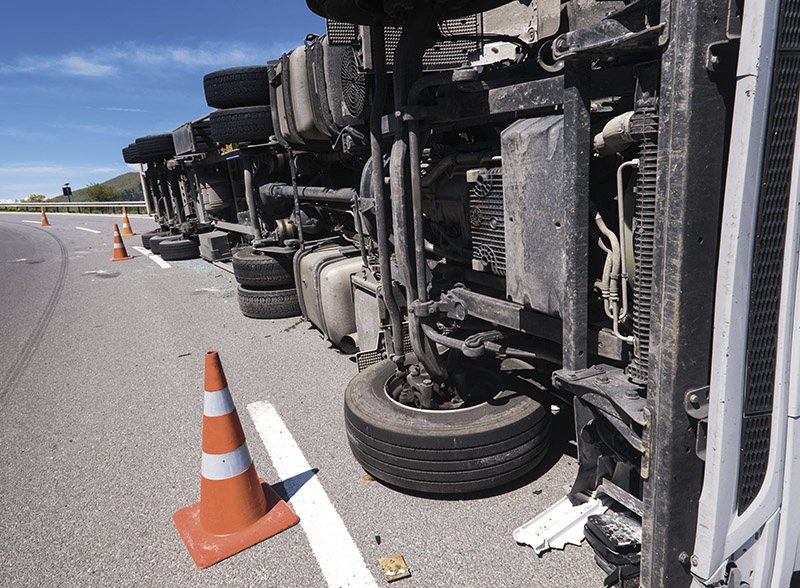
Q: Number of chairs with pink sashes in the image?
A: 0